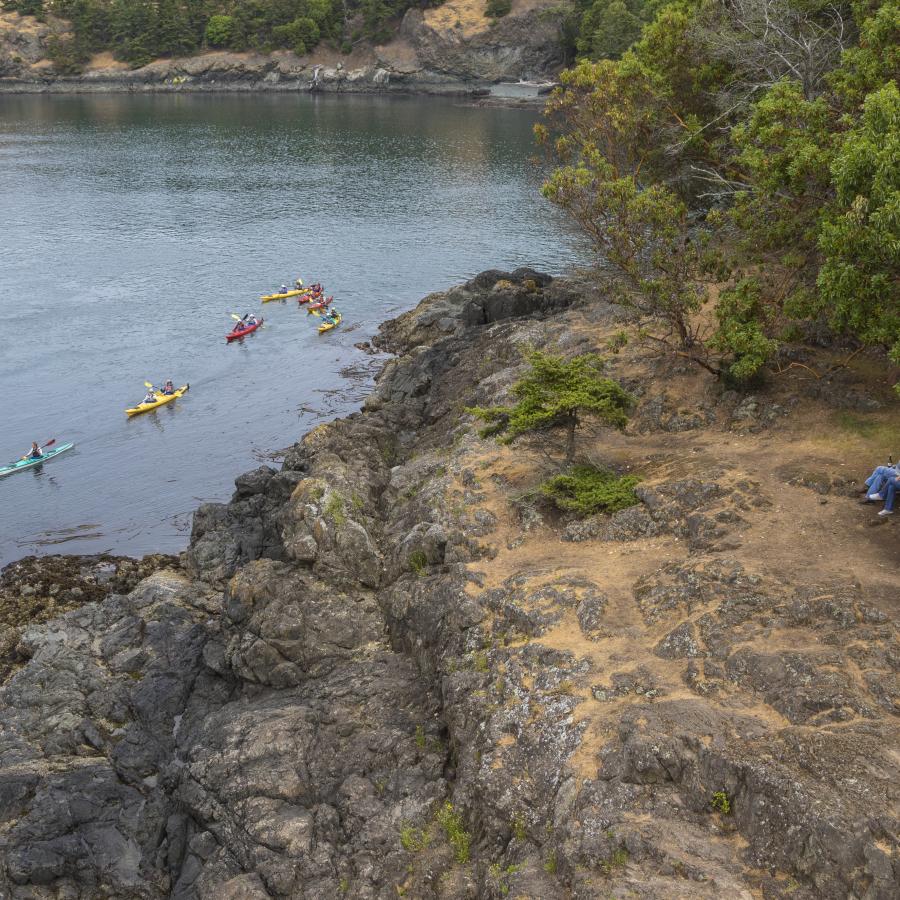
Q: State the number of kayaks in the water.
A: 7